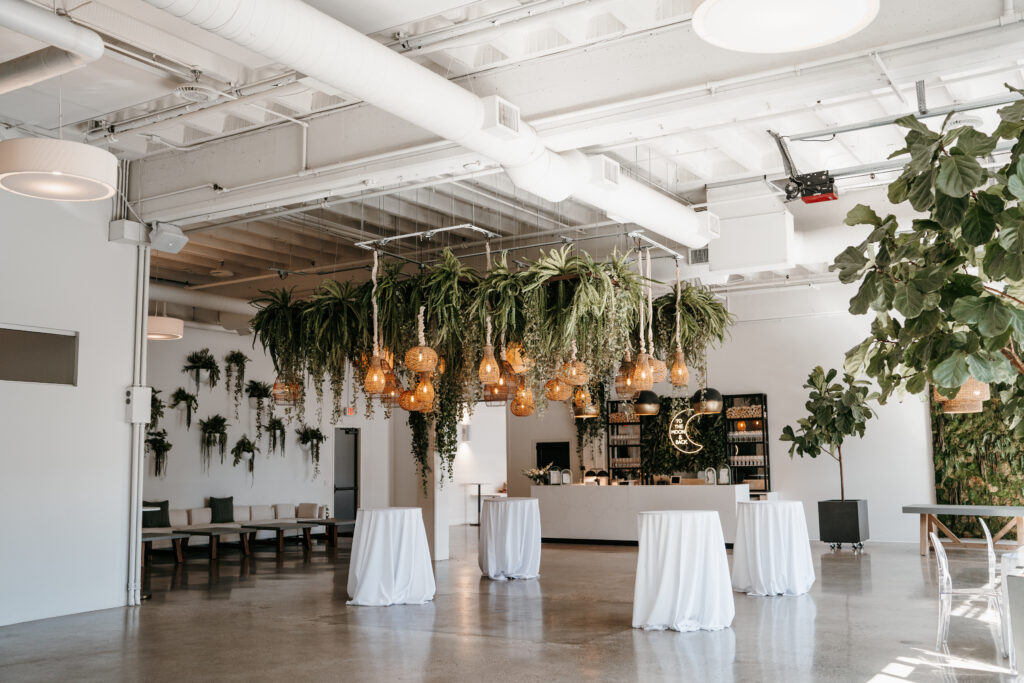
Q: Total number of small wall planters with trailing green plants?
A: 10